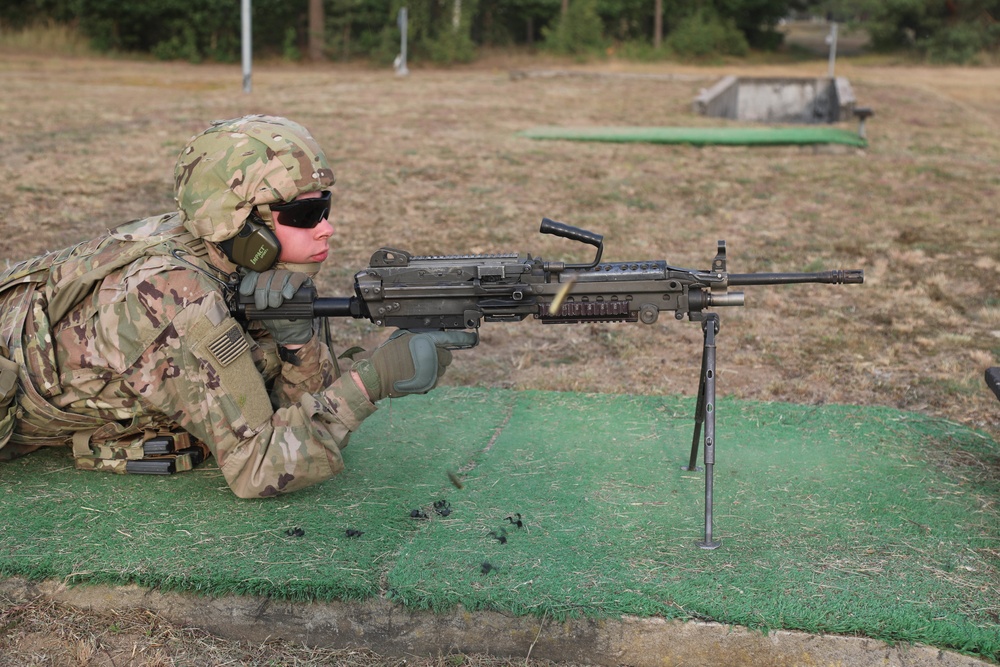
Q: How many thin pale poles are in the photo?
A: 3